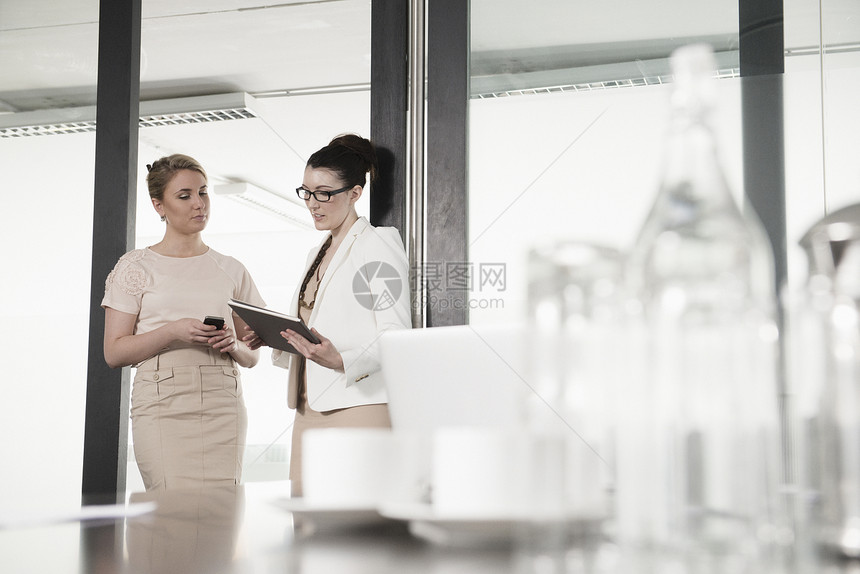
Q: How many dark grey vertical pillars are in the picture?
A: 4